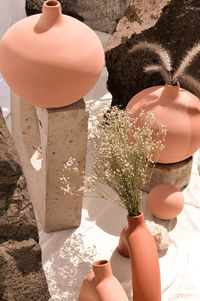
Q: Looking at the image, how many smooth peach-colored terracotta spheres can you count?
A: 1